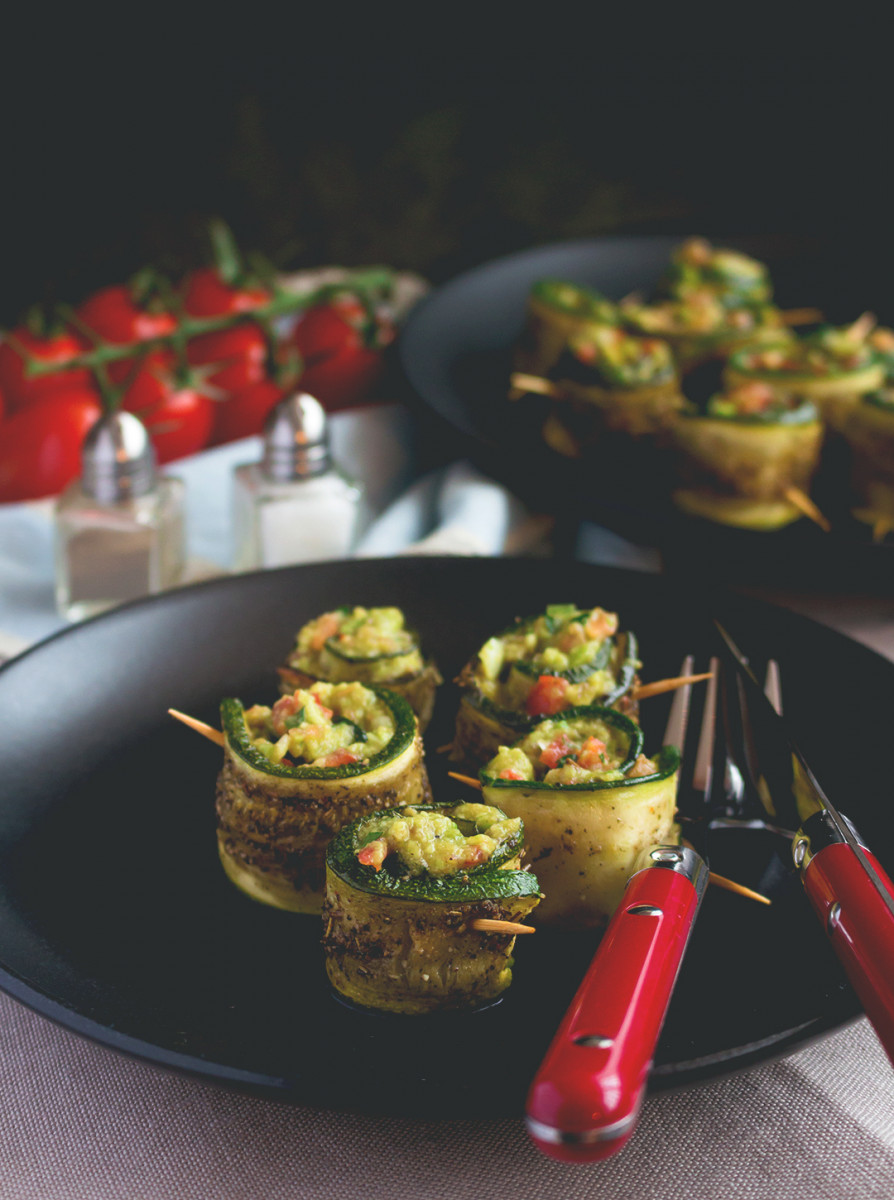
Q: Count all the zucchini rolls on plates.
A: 13